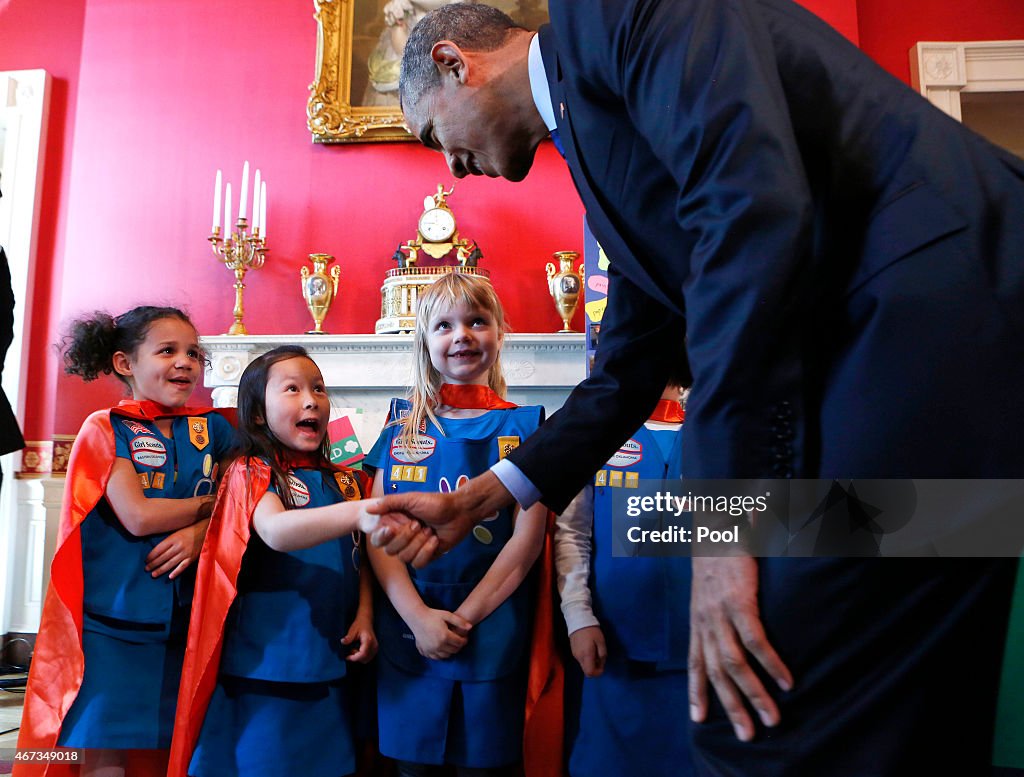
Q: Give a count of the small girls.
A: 4